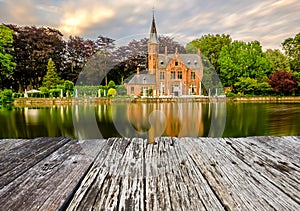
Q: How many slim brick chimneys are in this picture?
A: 3